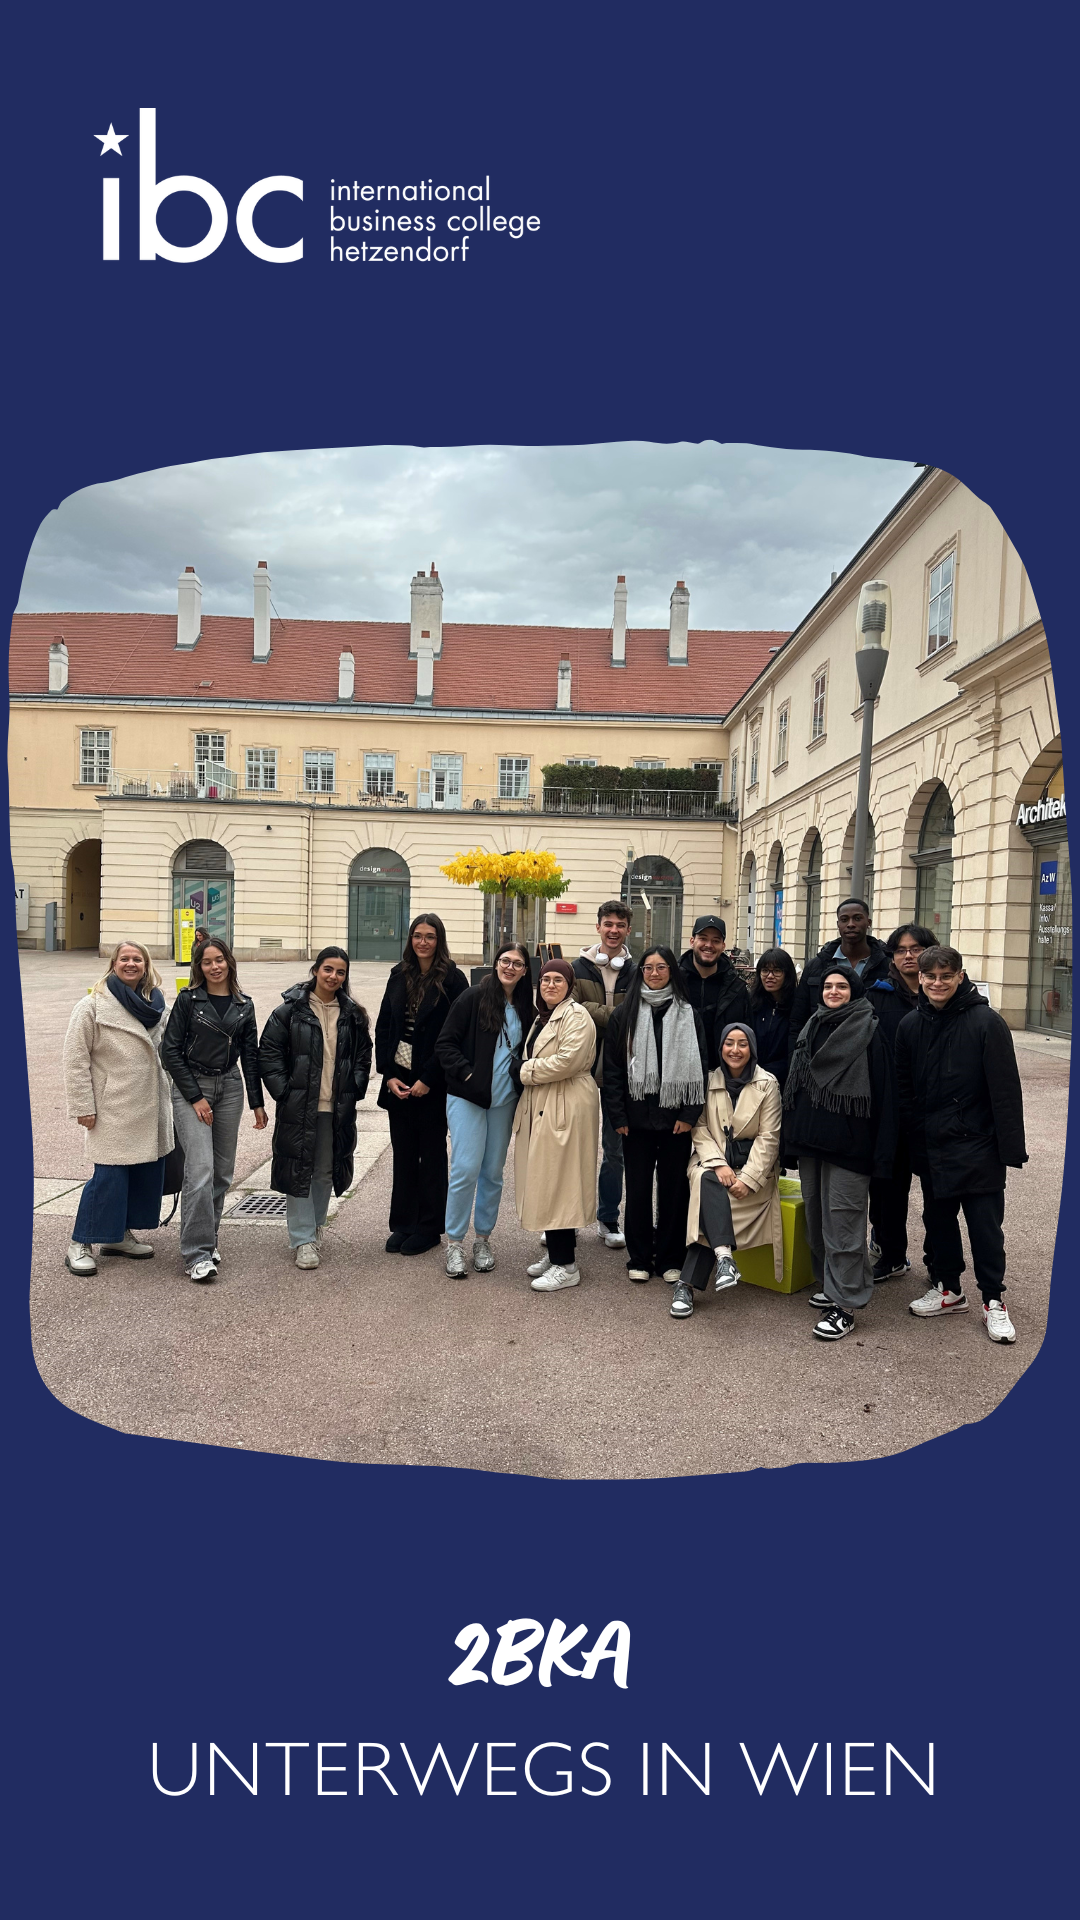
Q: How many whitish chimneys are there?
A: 9